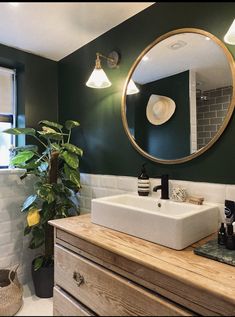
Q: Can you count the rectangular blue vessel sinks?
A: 0